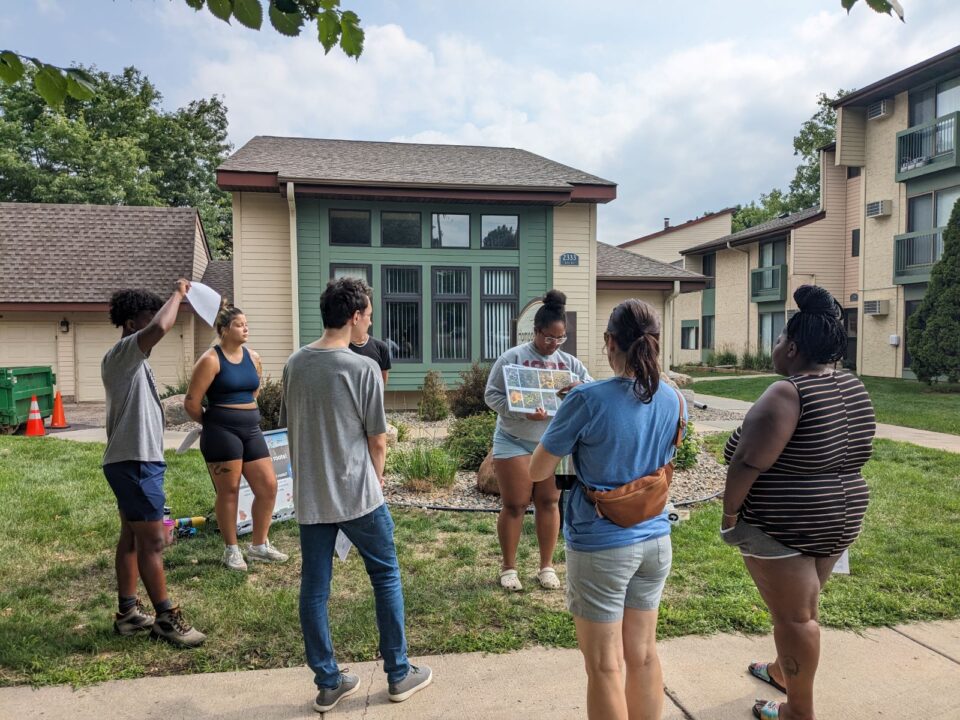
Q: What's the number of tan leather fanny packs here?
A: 1